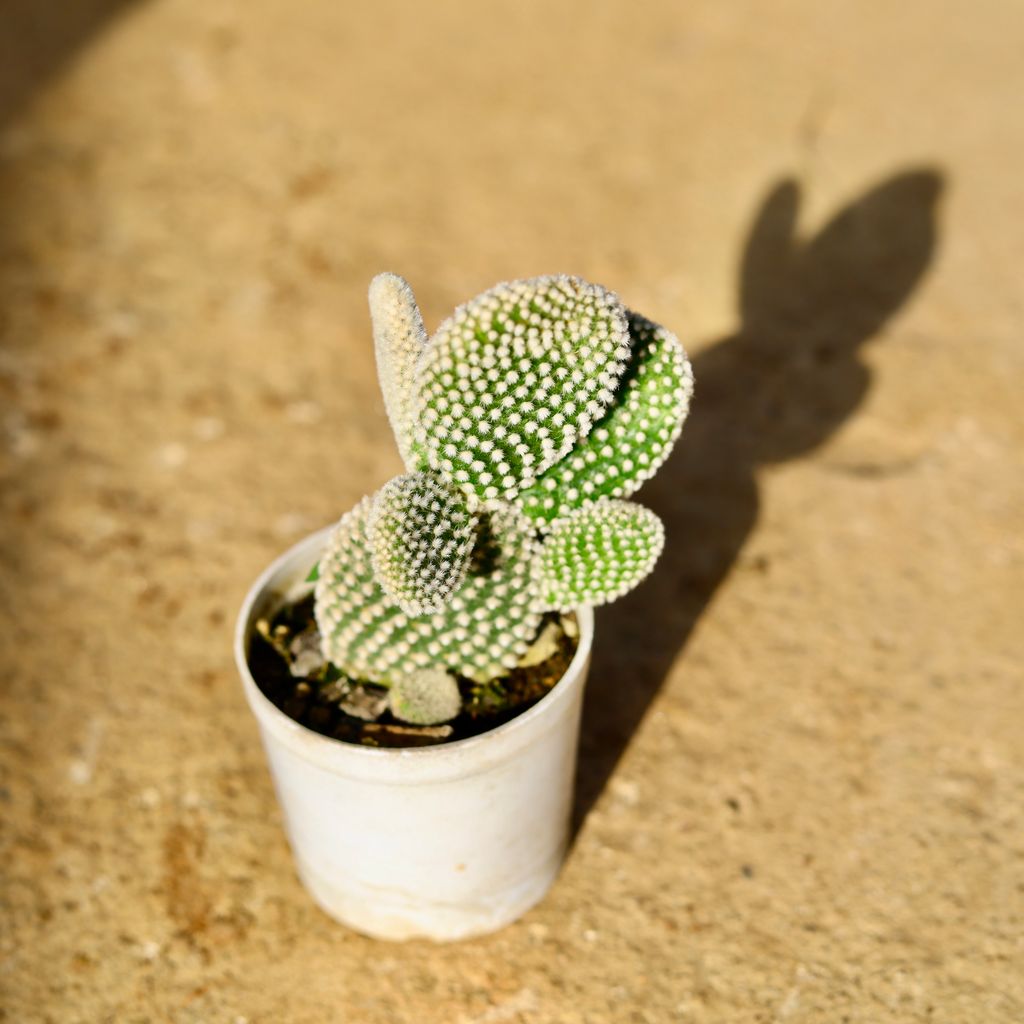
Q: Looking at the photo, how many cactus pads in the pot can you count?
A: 7